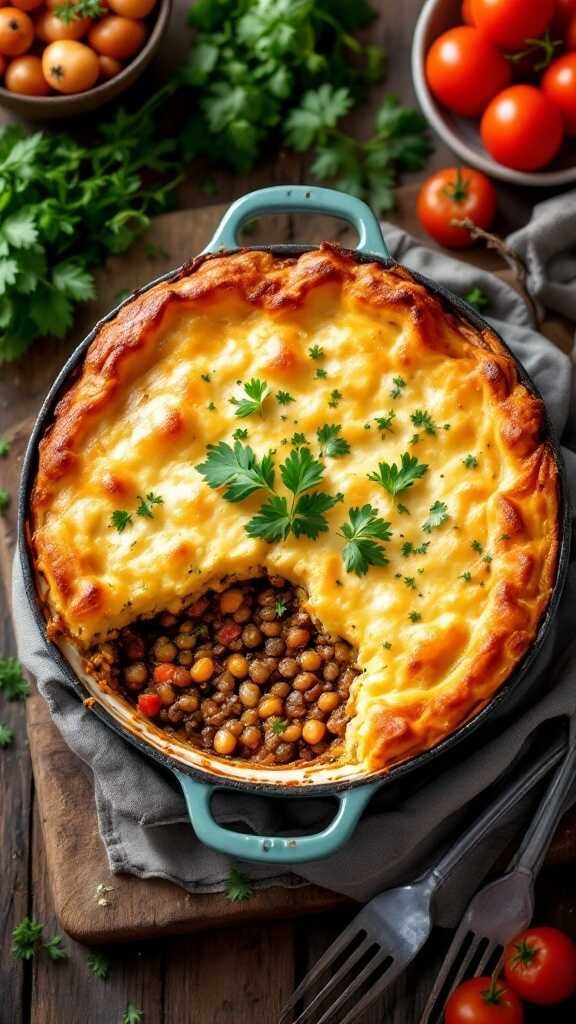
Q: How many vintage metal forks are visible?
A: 2